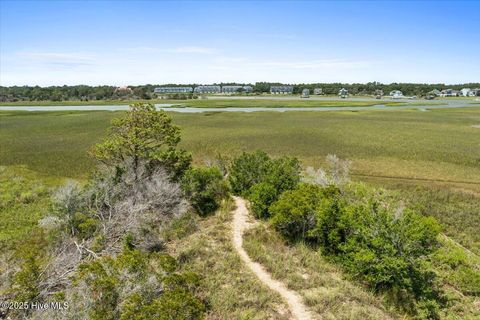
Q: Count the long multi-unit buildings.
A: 4